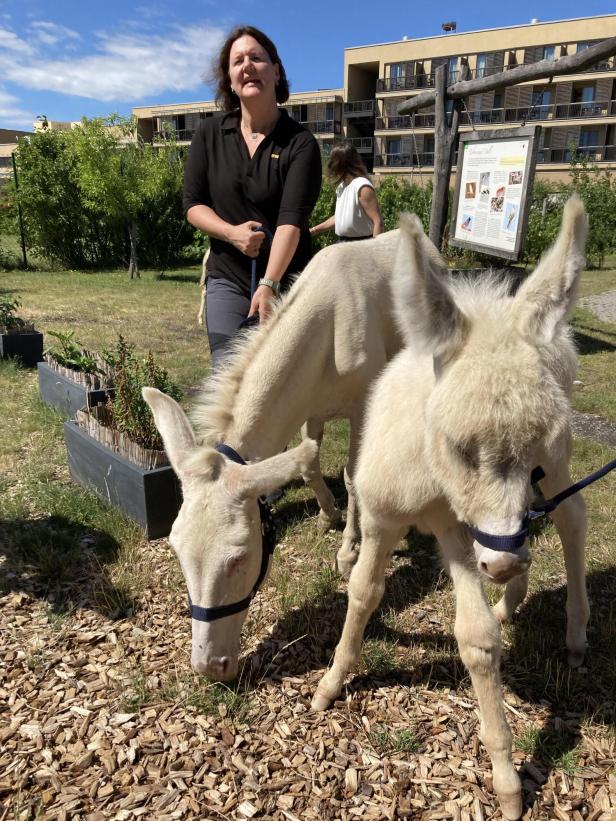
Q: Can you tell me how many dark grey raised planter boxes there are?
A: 3